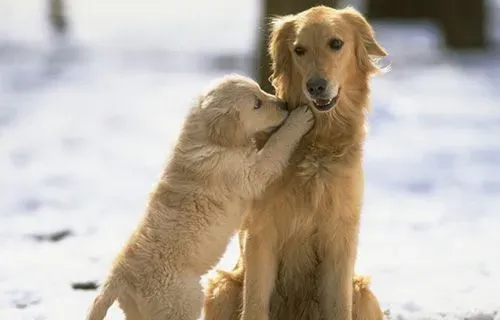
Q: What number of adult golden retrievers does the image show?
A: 1